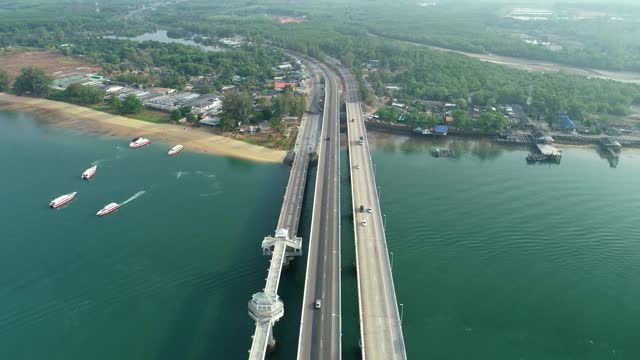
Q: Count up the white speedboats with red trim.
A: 5